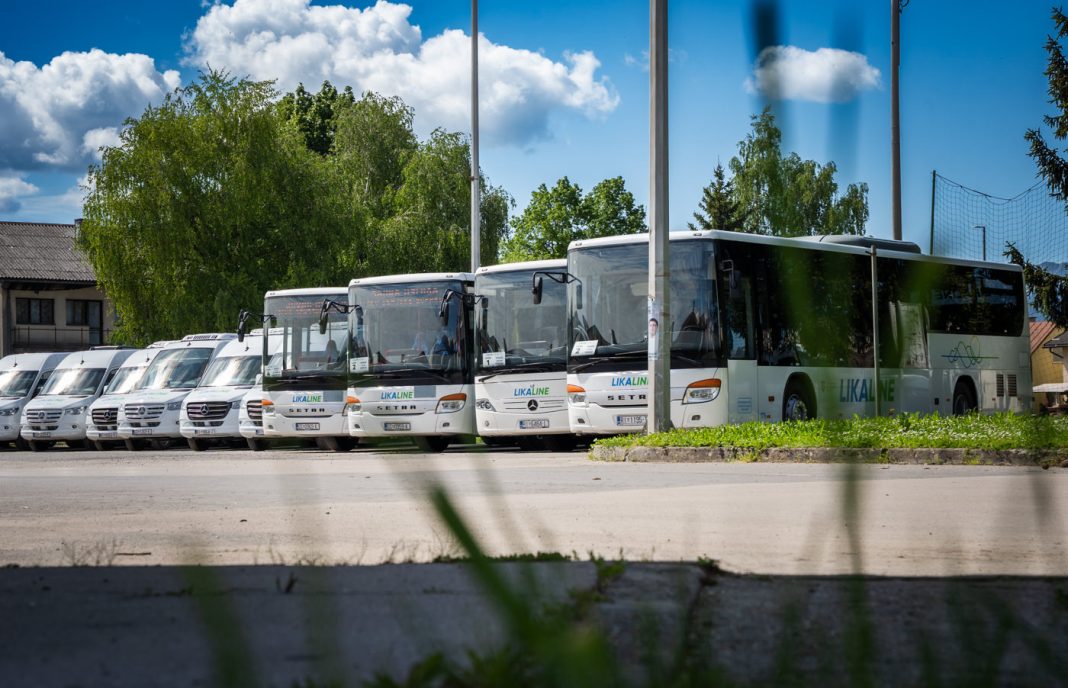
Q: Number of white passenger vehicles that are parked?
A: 10